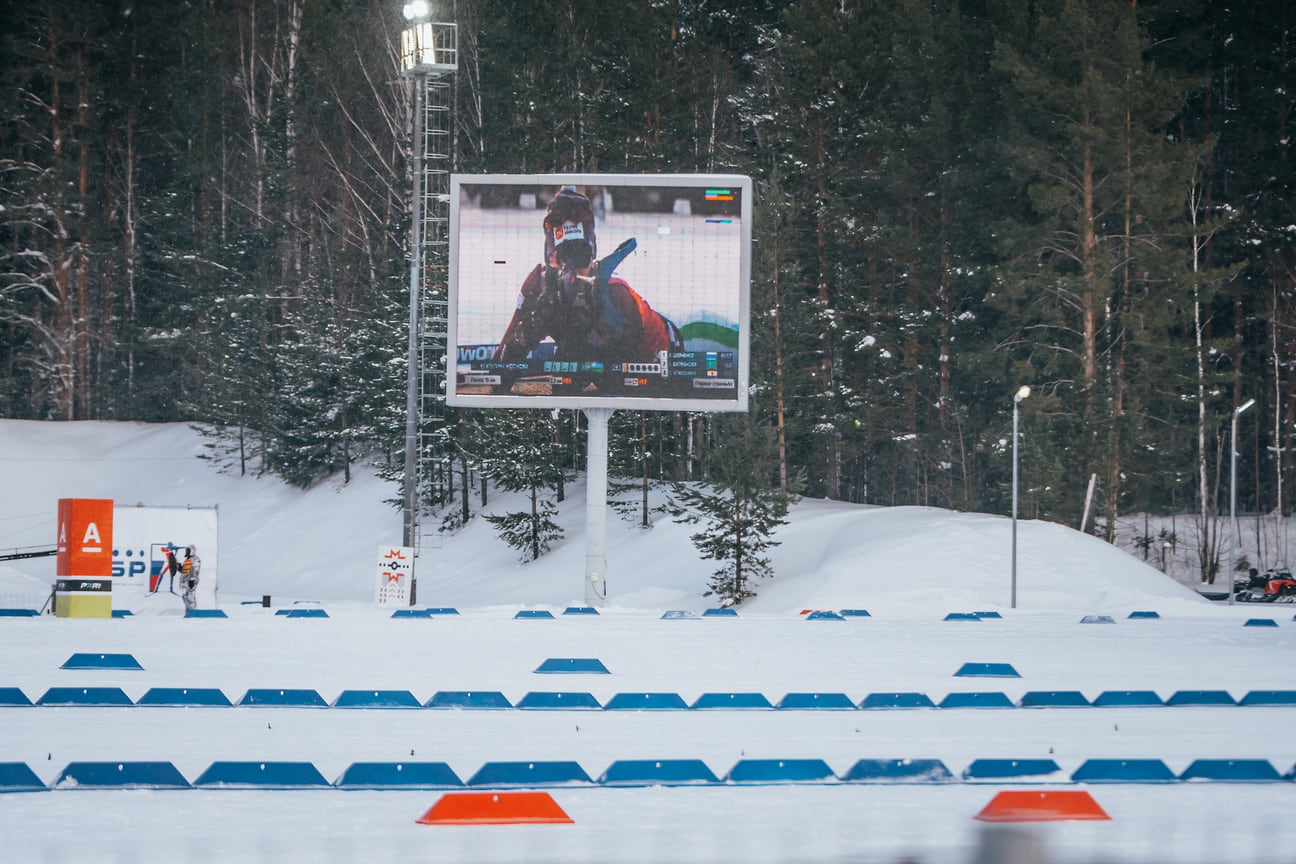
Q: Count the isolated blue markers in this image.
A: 3